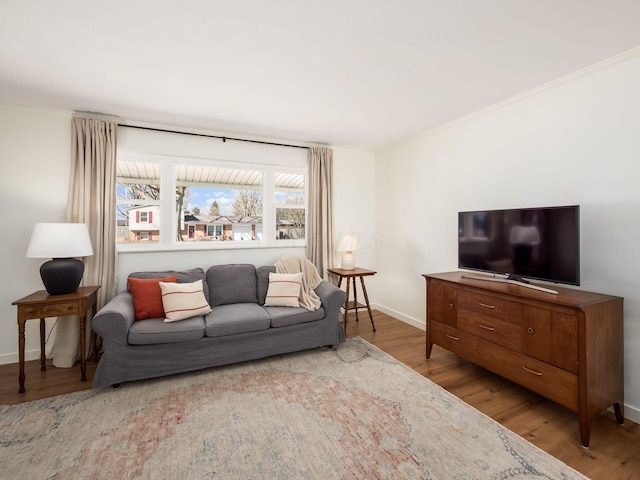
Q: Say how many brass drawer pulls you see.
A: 4